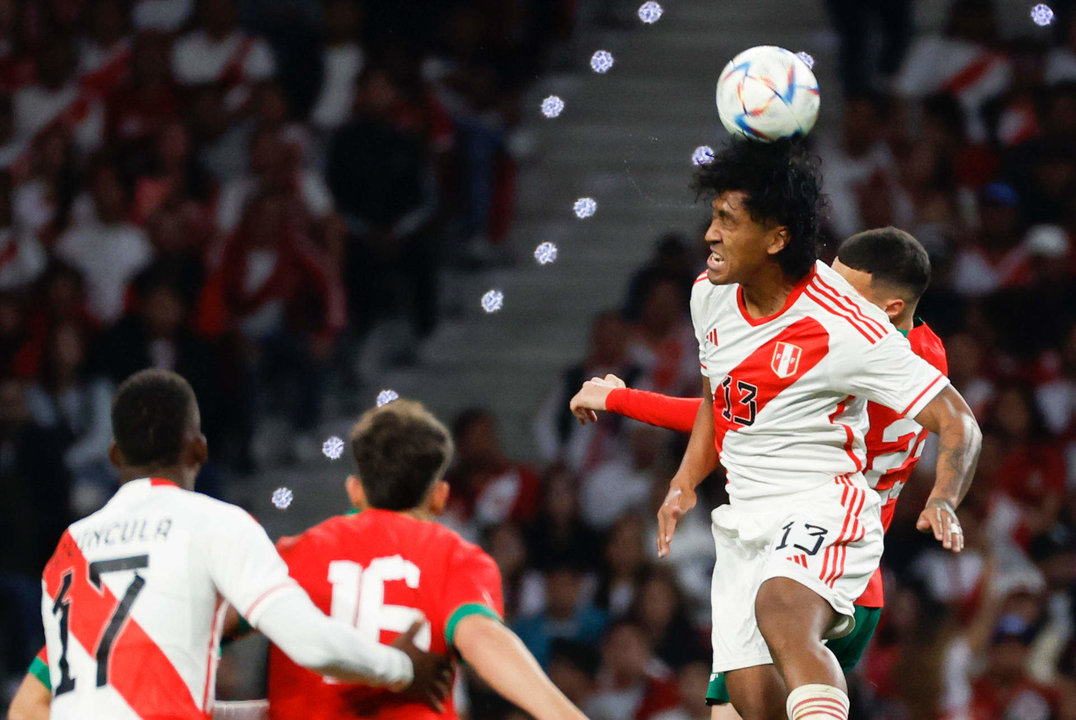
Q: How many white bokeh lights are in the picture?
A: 12